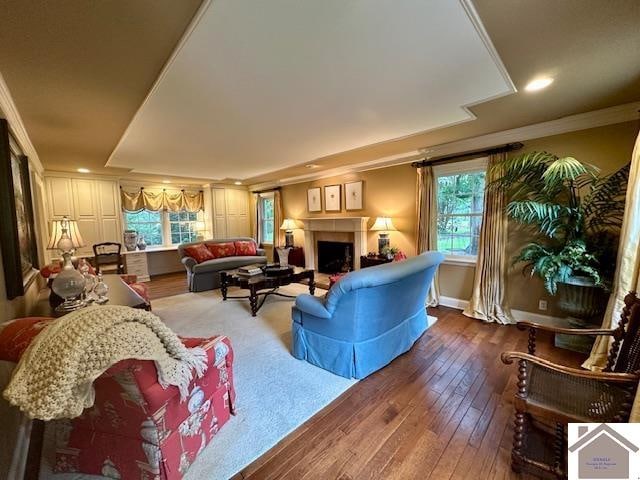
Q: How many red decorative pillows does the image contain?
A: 3